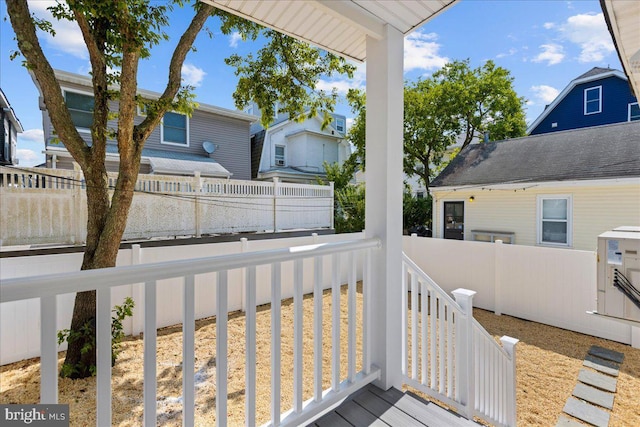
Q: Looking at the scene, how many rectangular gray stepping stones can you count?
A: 6